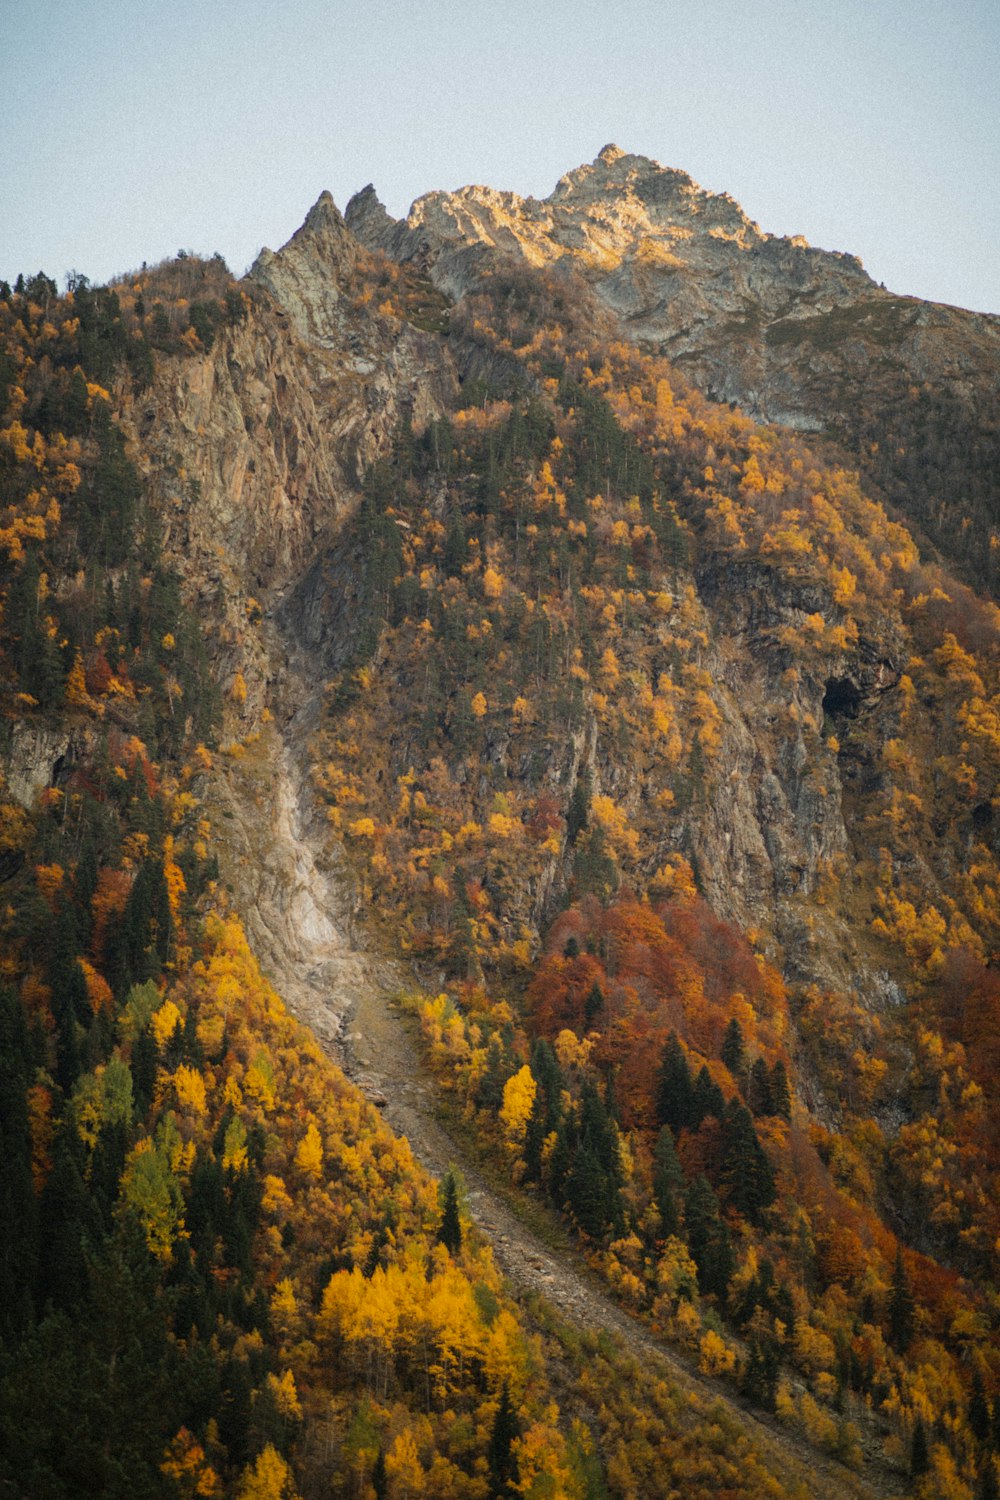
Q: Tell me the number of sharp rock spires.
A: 2